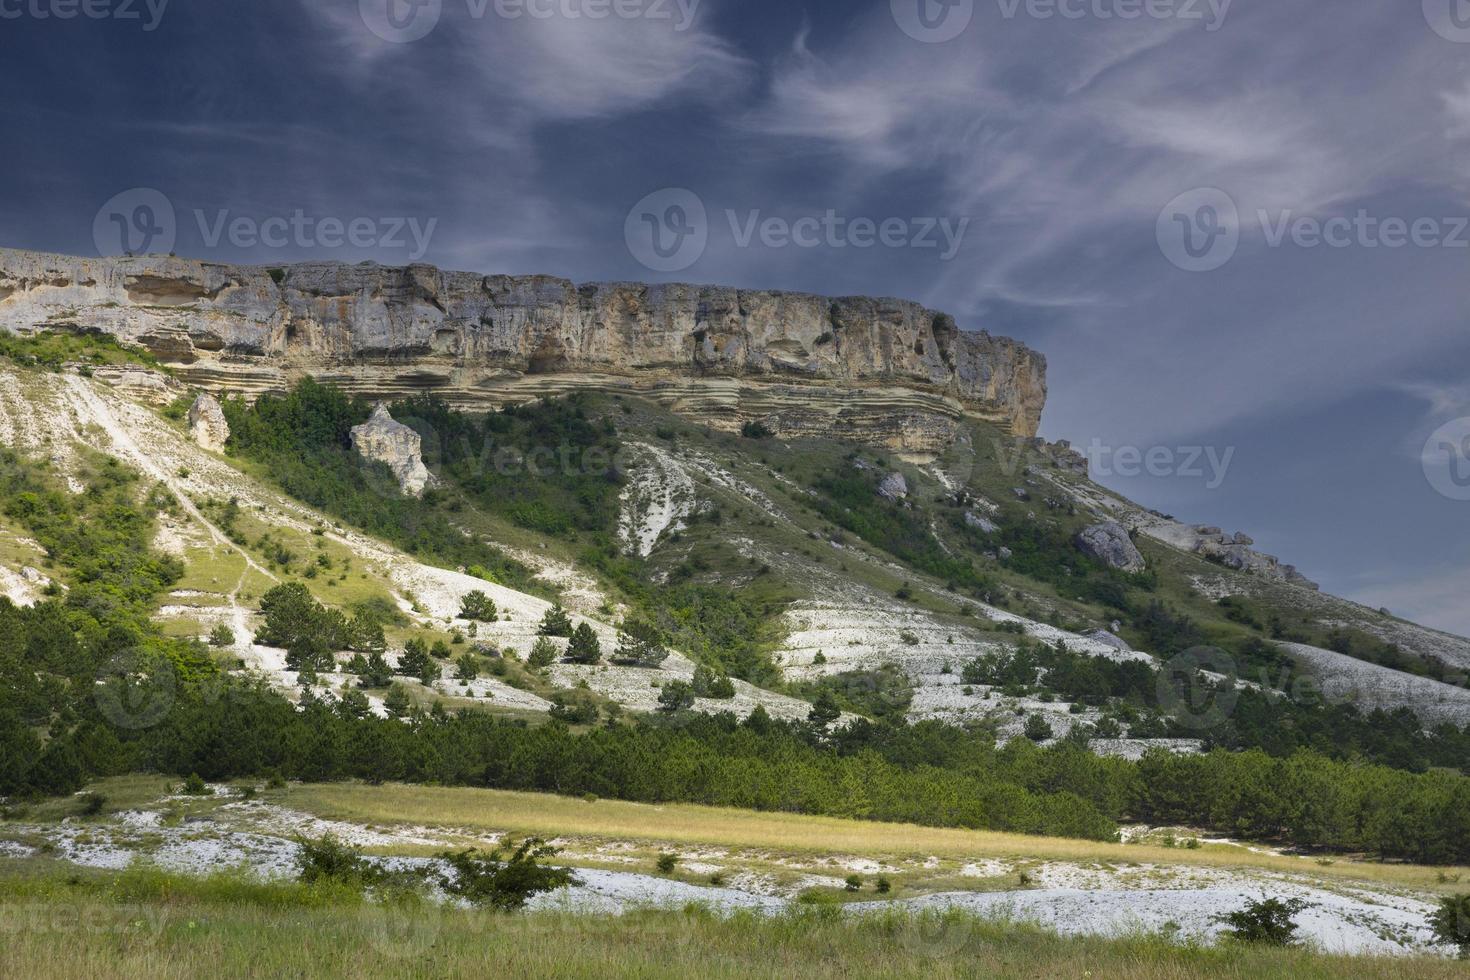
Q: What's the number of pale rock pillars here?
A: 2